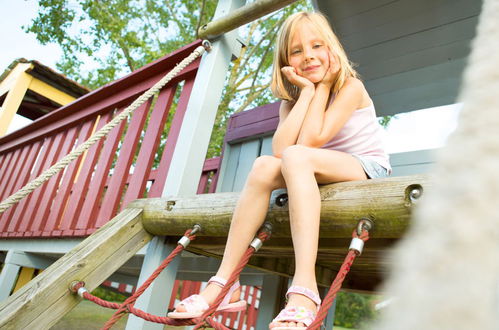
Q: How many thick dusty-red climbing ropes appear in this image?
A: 4